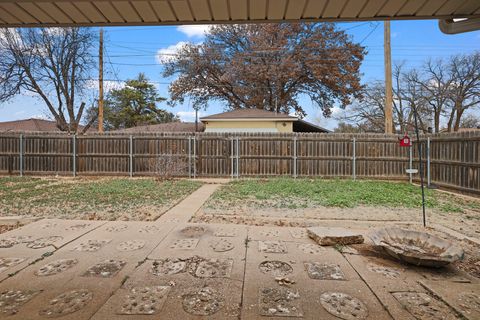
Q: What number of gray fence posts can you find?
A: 11